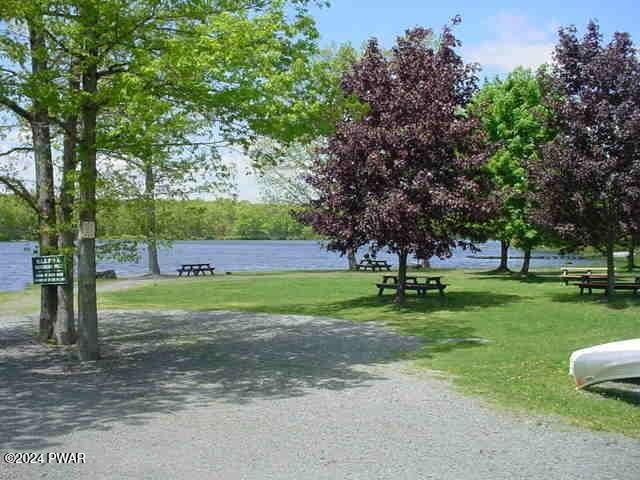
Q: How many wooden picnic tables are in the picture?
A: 5